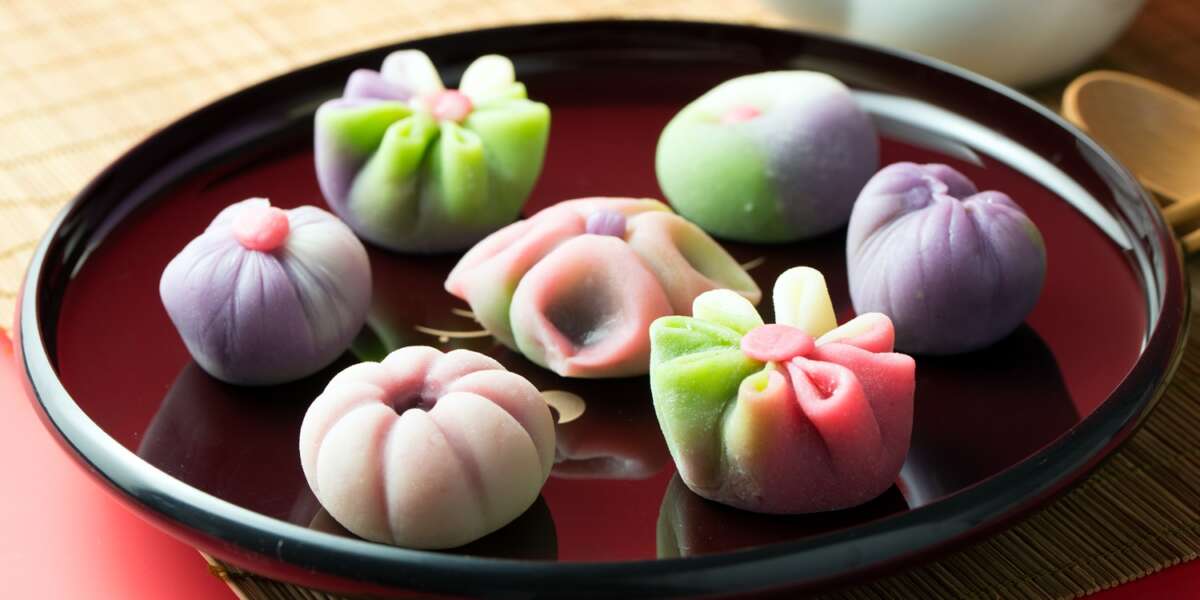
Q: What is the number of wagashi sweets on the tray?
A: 7